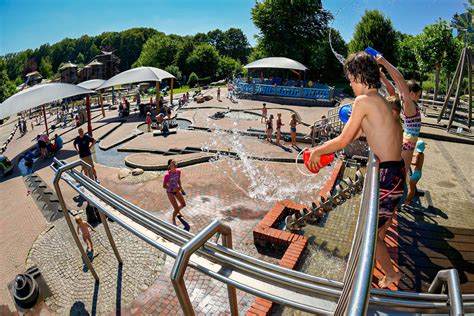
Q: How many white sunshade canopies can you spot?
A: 4